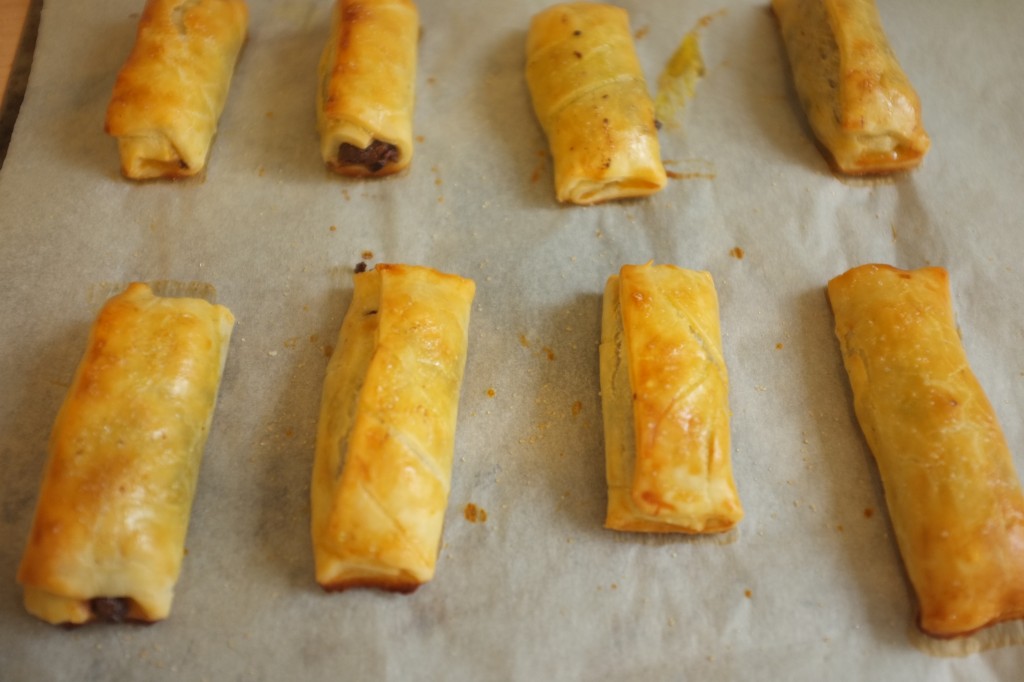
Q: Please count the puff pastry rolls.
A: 8